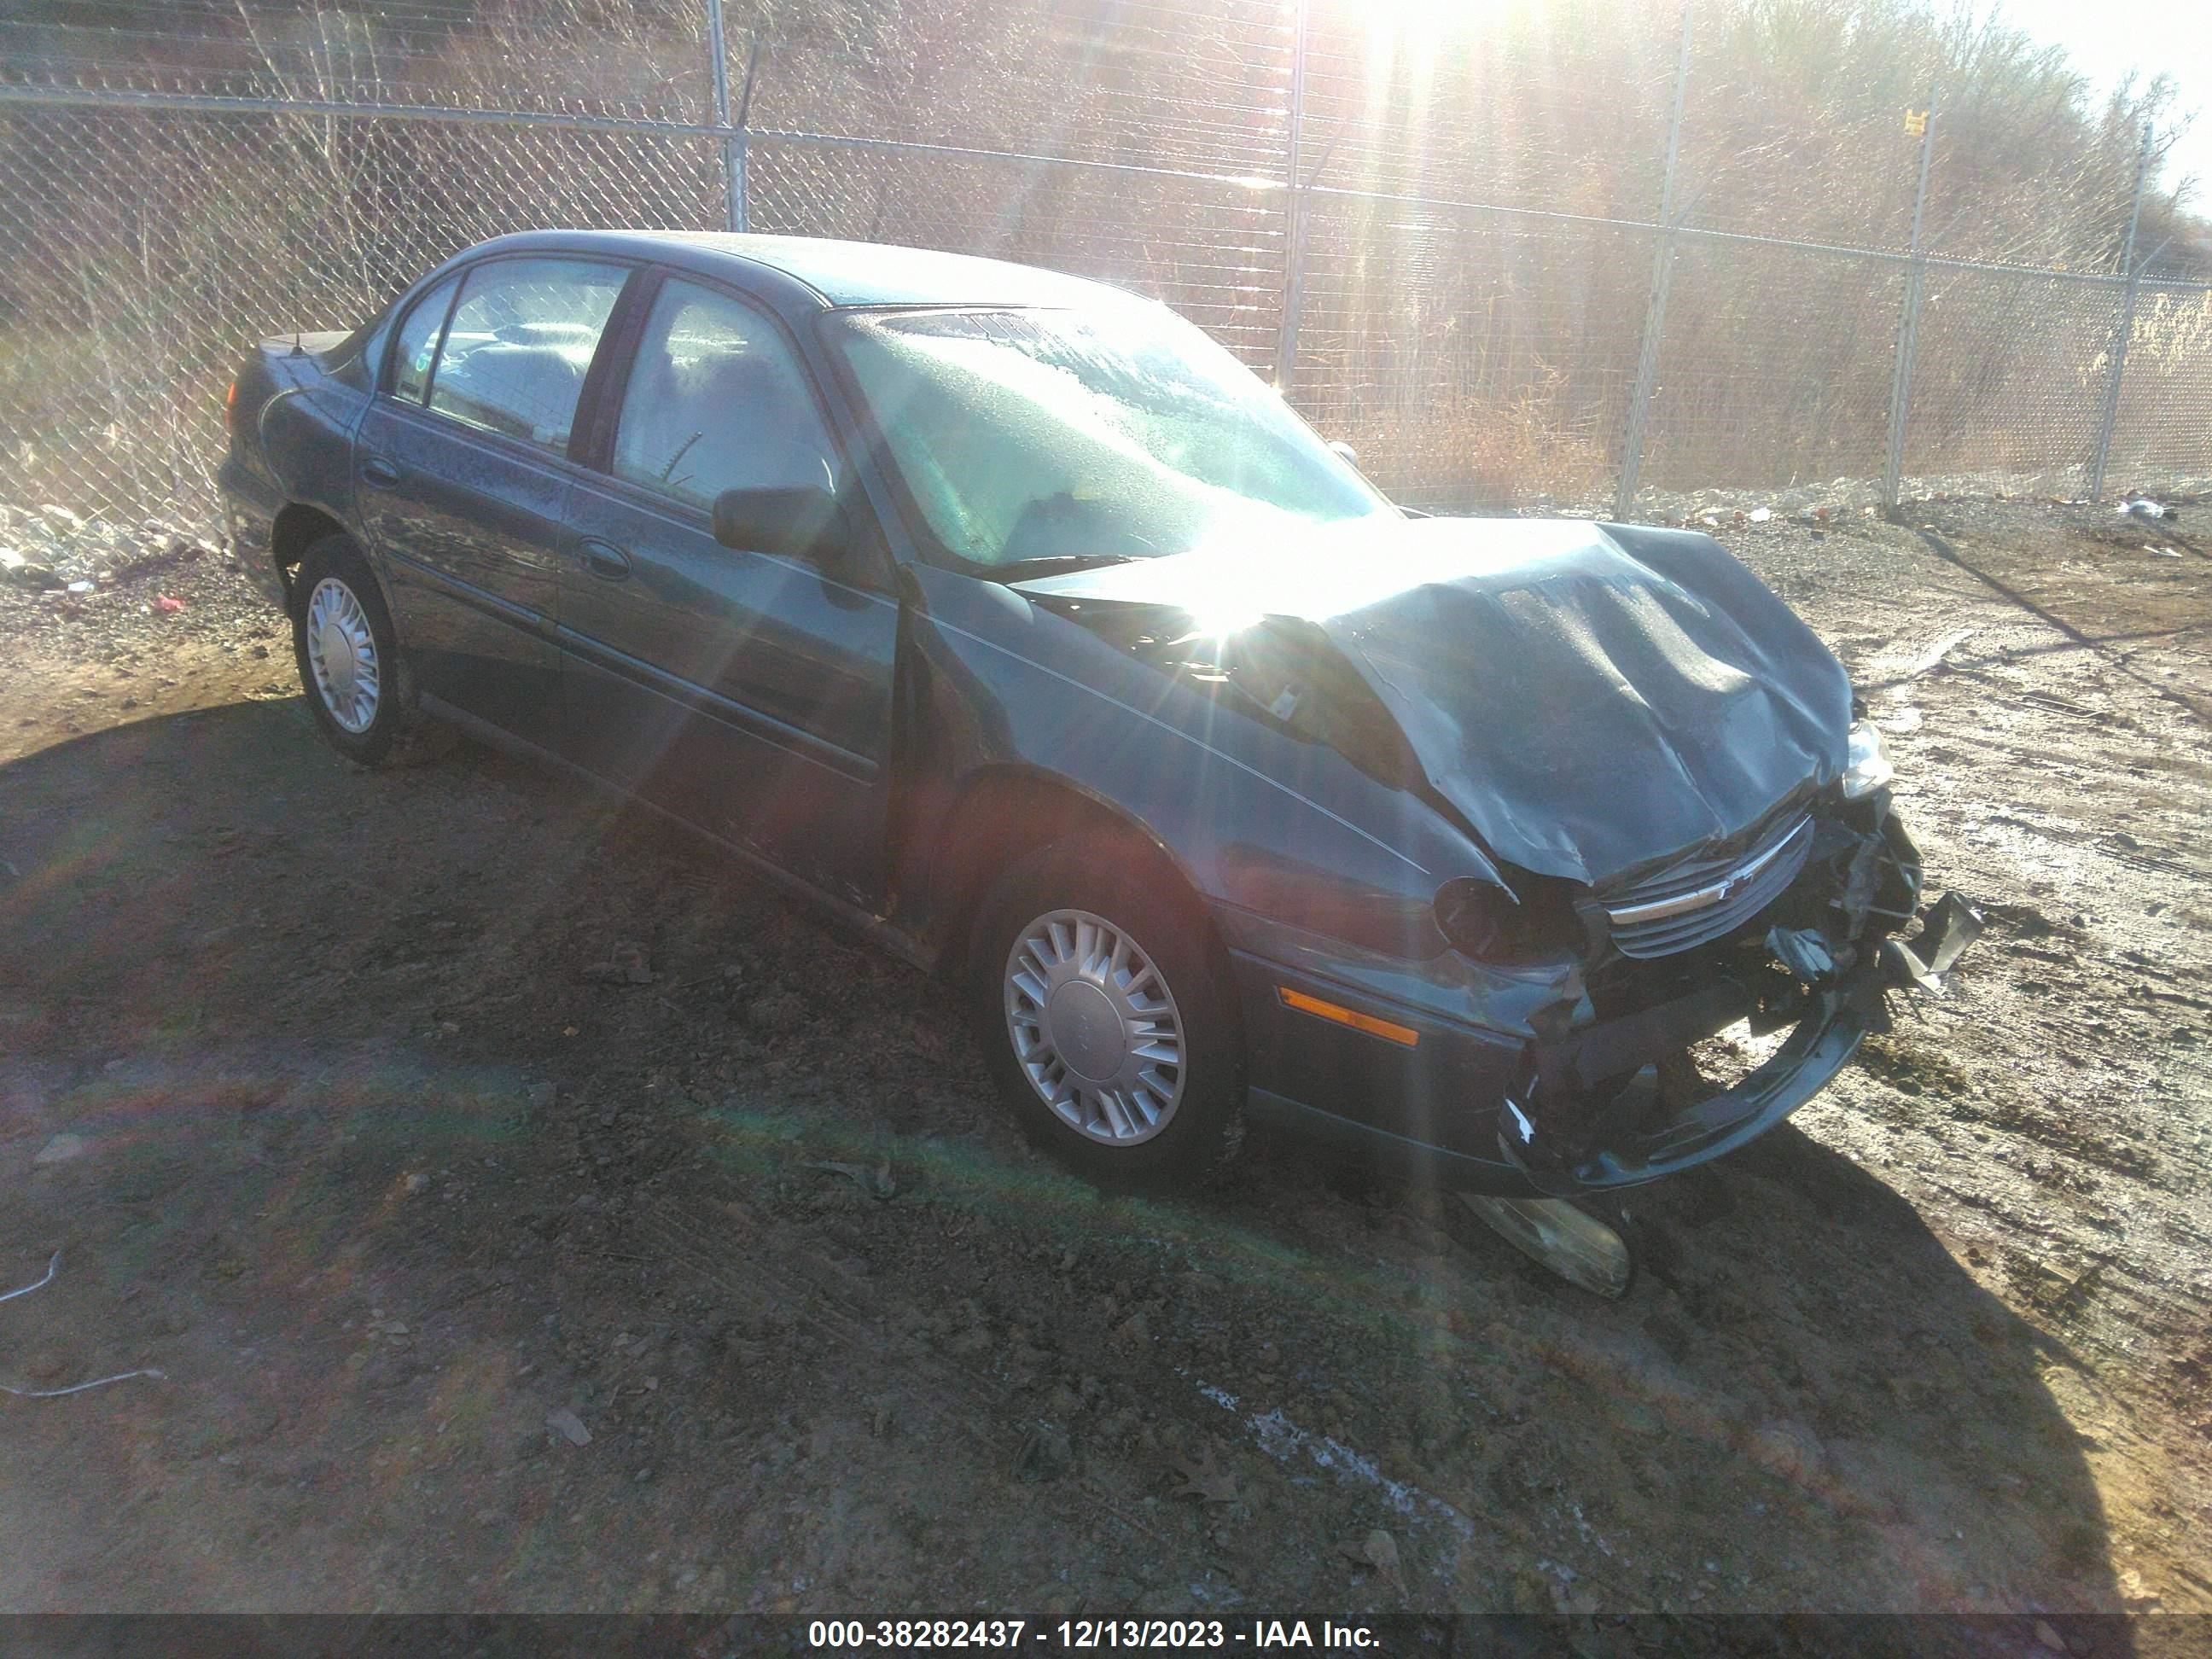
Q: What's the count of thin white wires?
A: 2